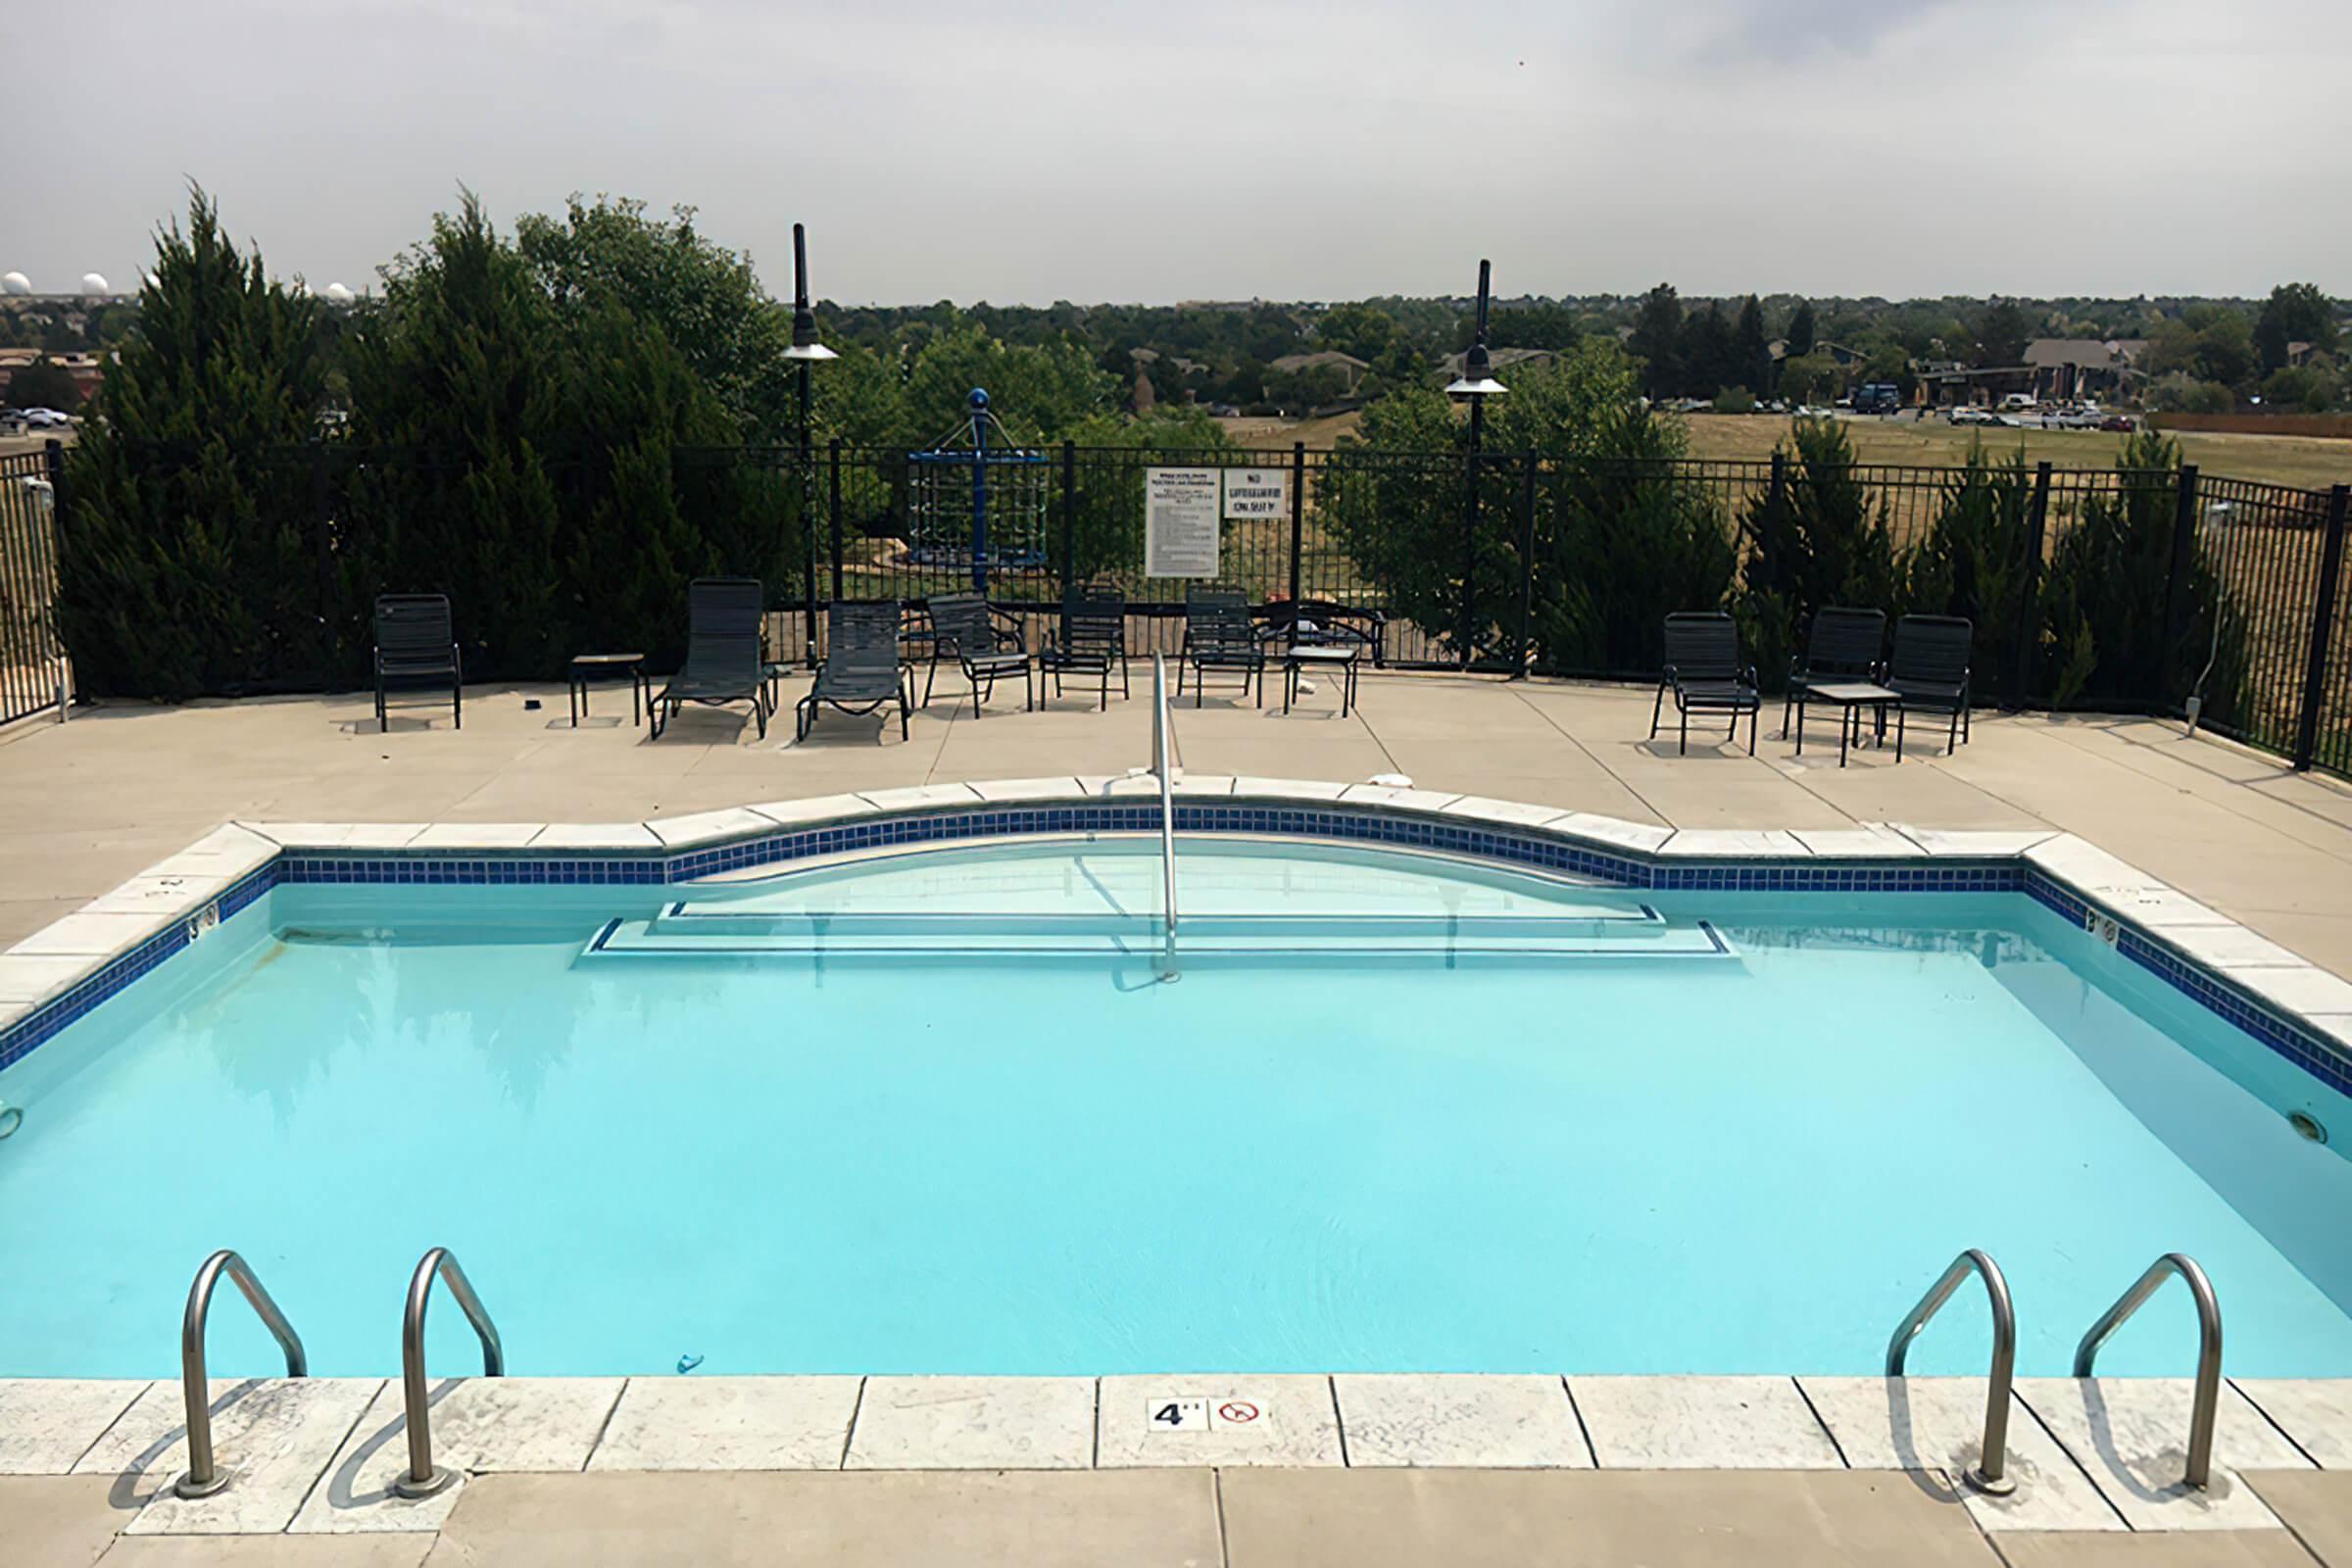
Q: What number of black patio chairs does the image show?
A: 9